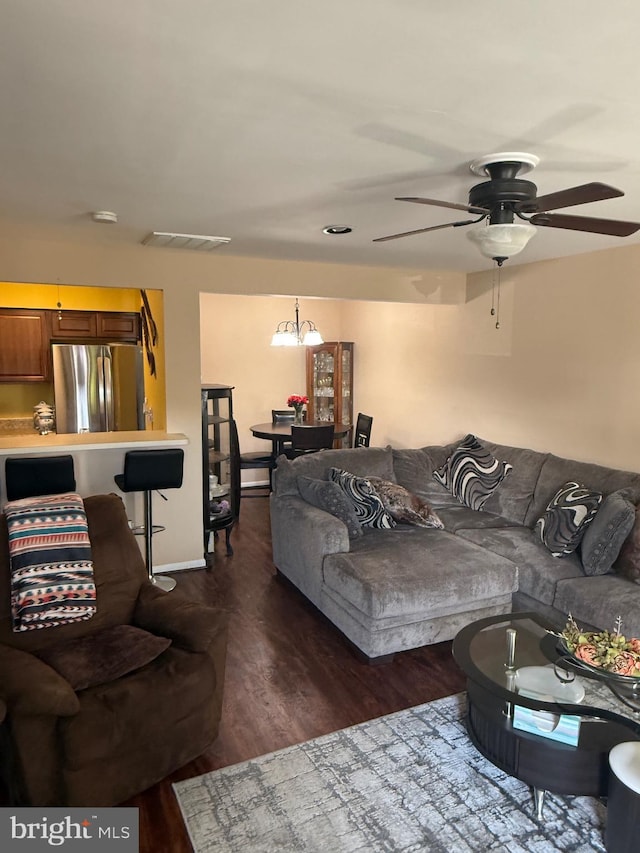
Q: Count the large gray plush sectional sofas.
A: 1